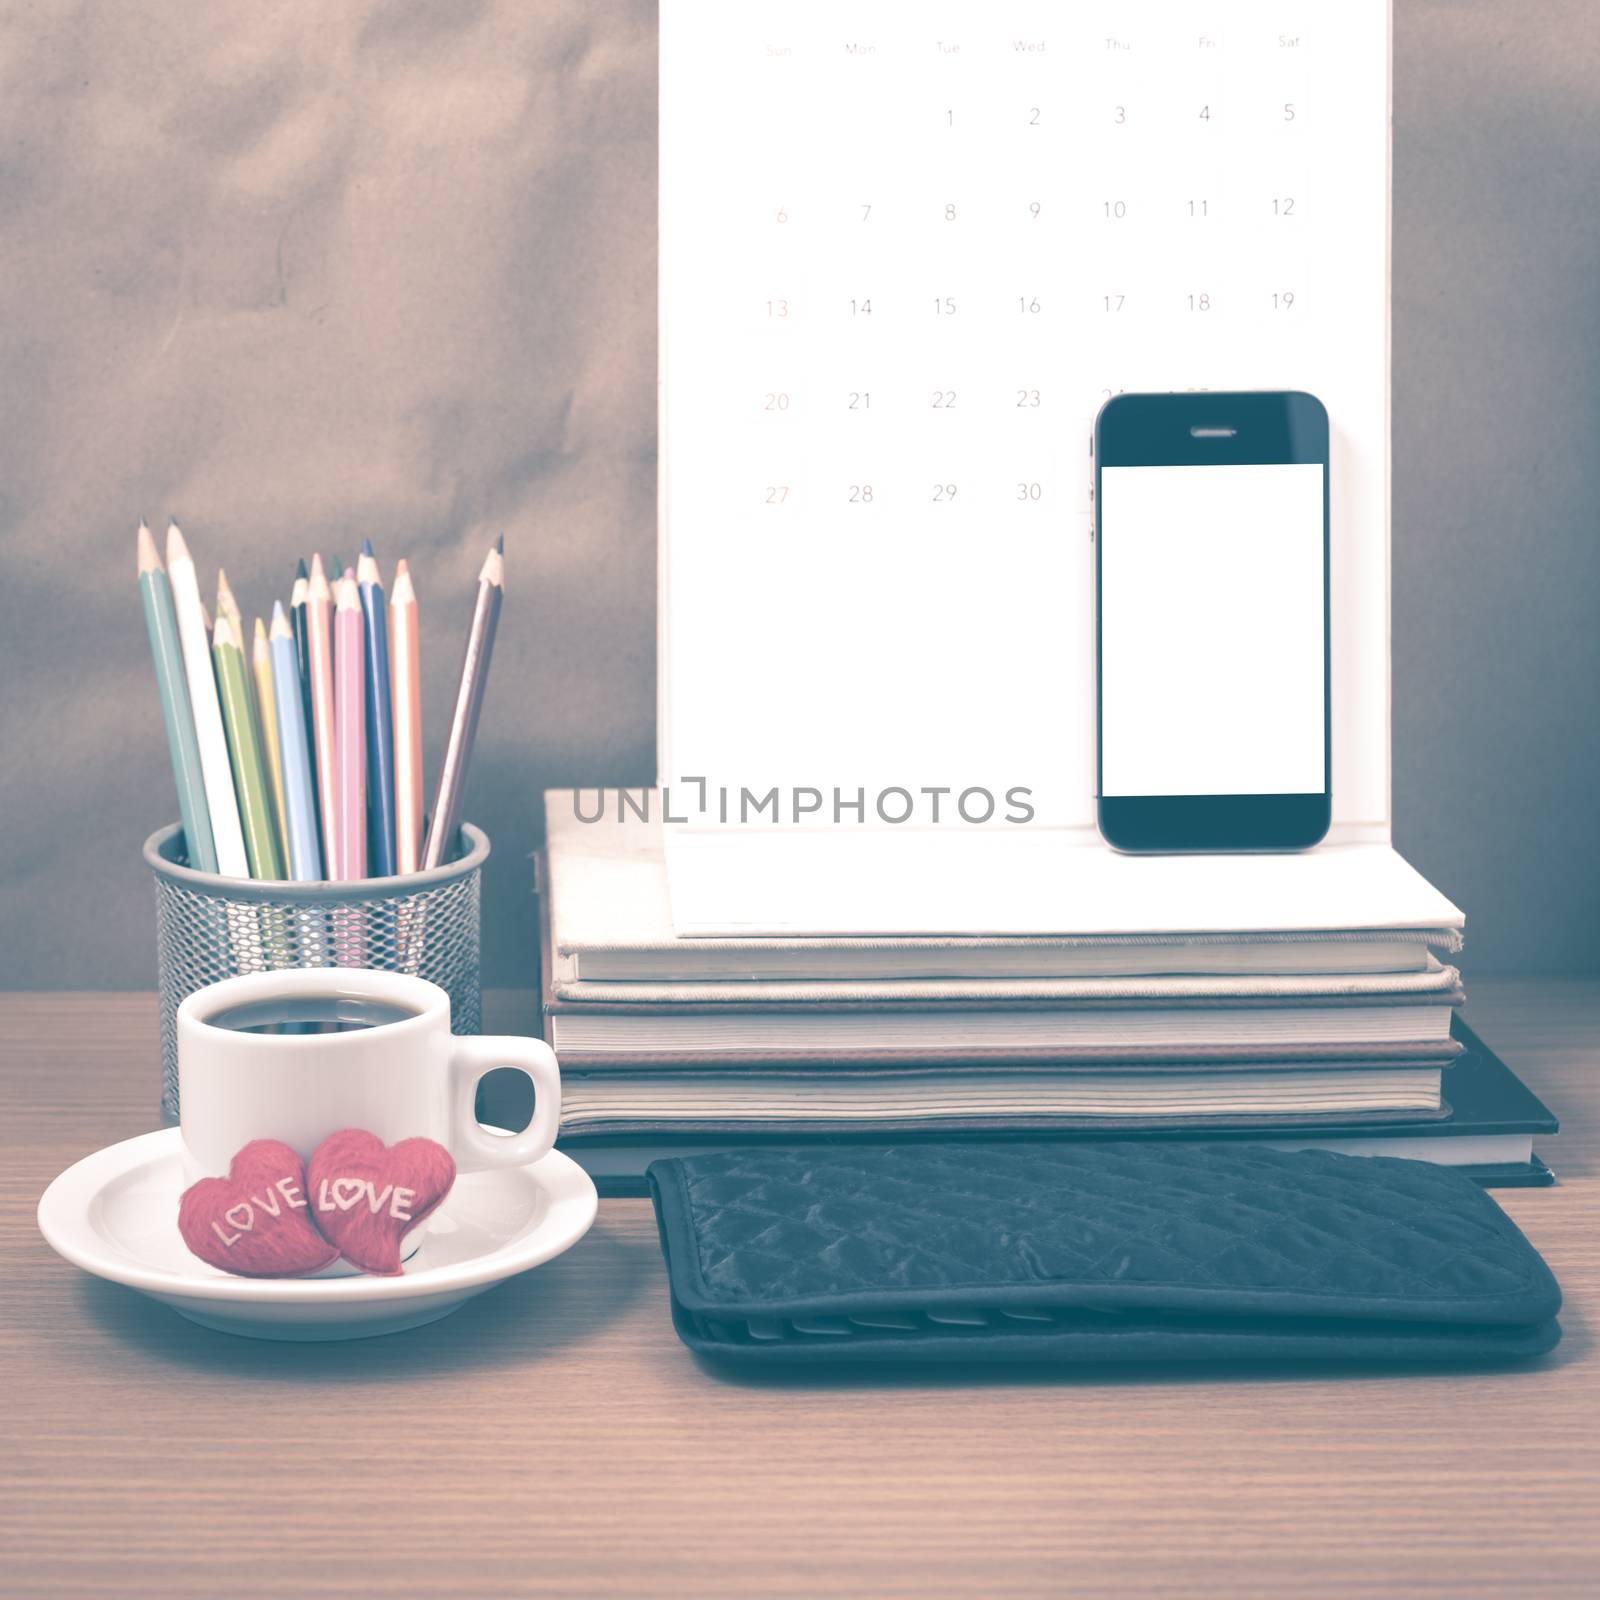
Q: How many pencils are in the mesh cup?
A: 14